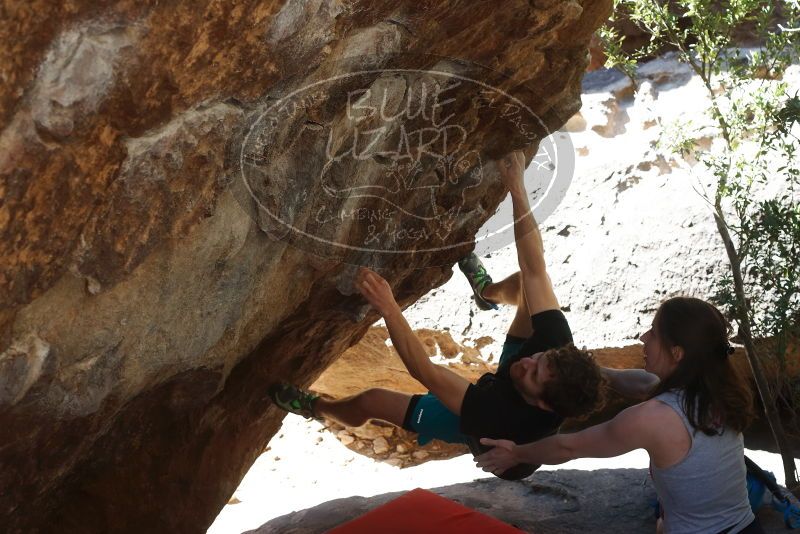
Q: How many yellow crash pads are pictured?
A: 0